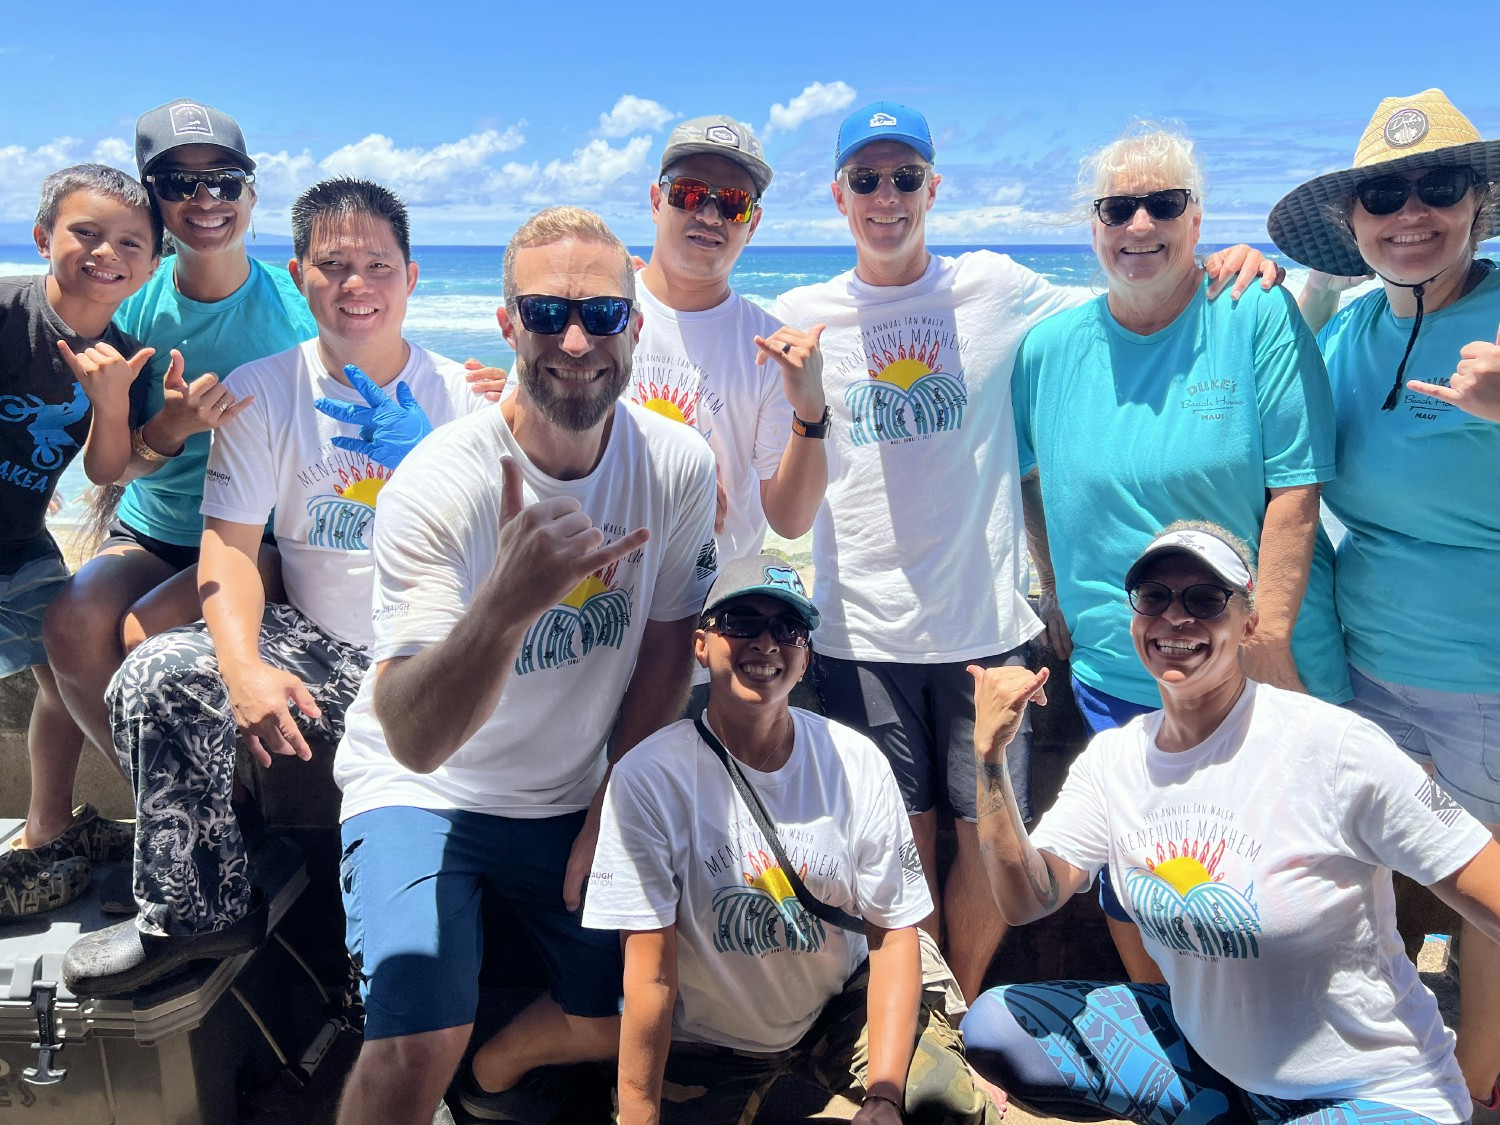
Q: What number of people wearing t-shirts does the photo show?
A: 10